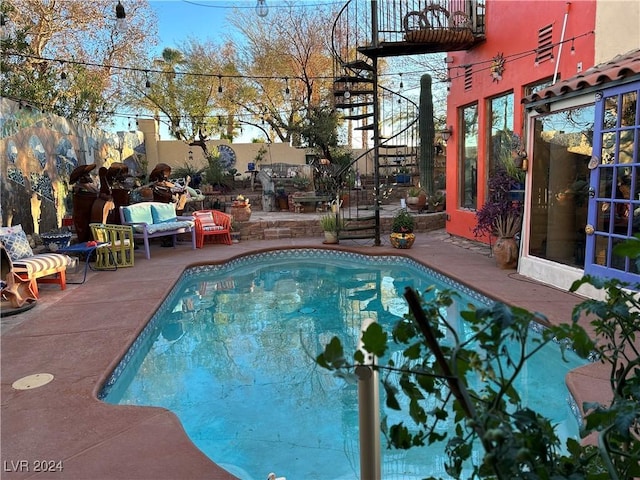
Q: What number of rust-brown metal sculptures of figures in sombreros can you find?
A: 3